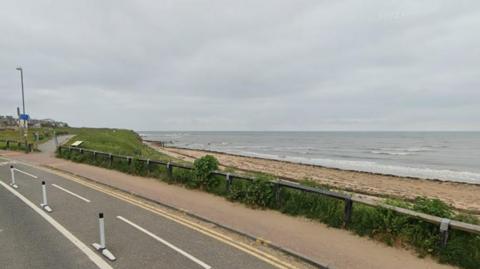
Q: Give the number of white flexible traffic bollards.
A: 3